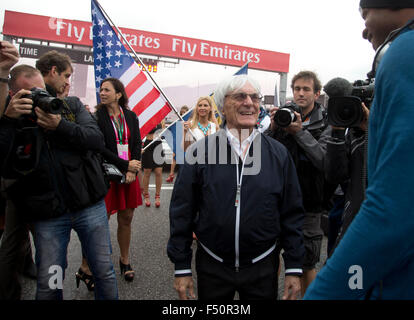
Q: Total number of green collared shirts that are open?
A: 0